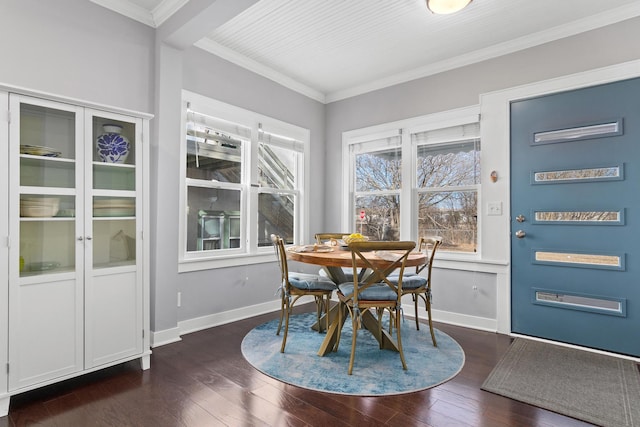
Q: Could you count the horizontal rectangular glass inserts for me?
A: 5